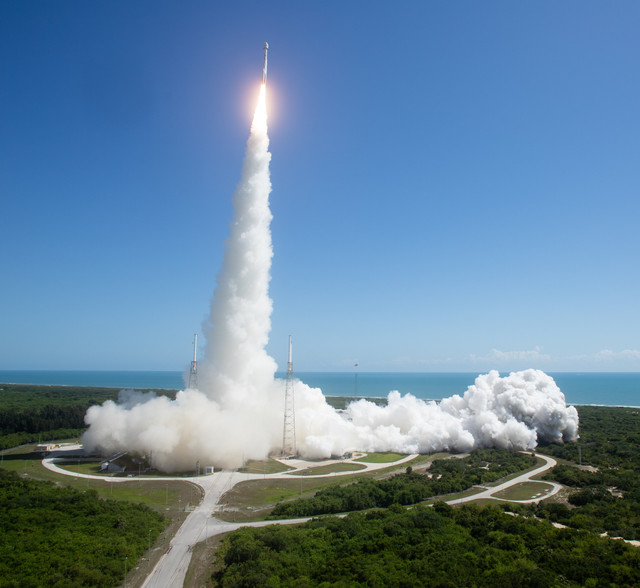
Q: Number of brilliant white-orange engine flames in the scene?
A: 1